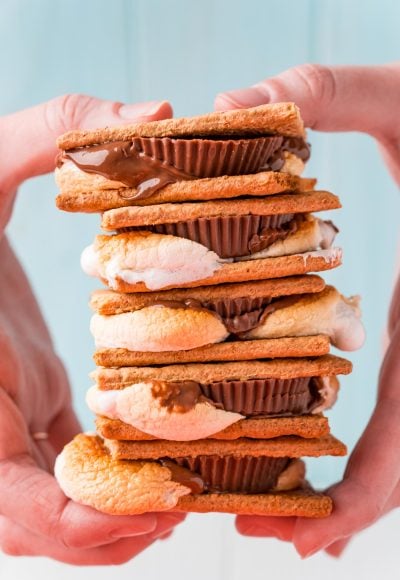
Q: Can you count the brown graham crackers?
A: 10